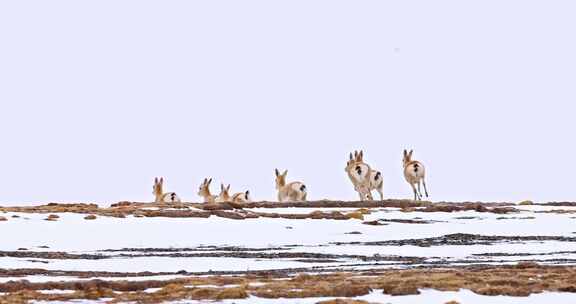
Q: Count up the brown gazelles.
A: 7